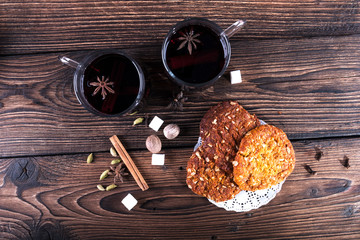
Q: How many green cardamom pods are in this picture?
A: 7